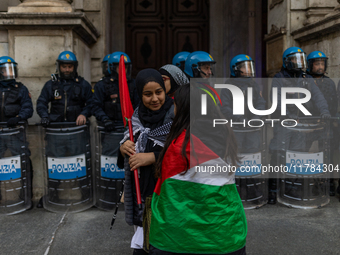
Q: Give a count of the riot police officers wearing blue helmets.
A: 9